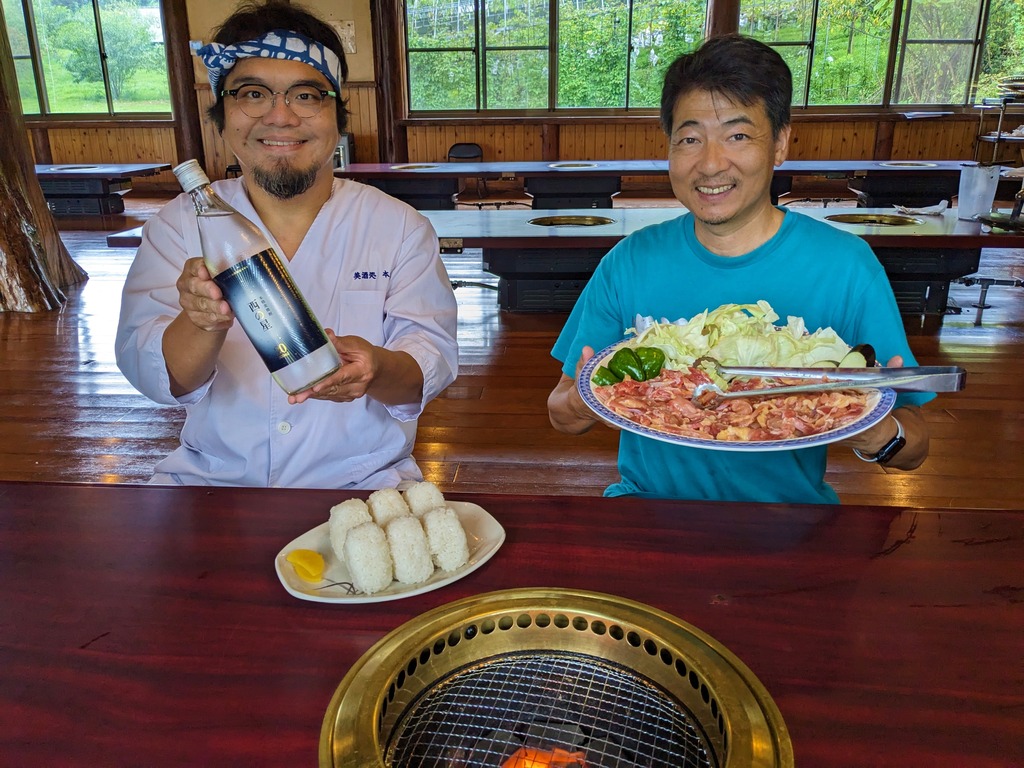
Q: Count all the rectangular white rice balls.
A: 6